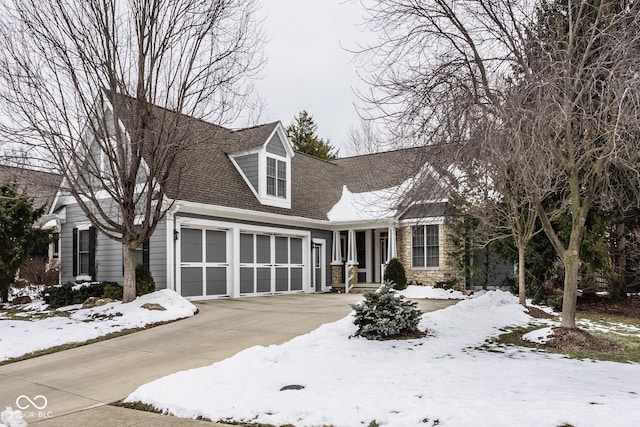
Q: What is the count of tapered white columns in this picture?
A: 3